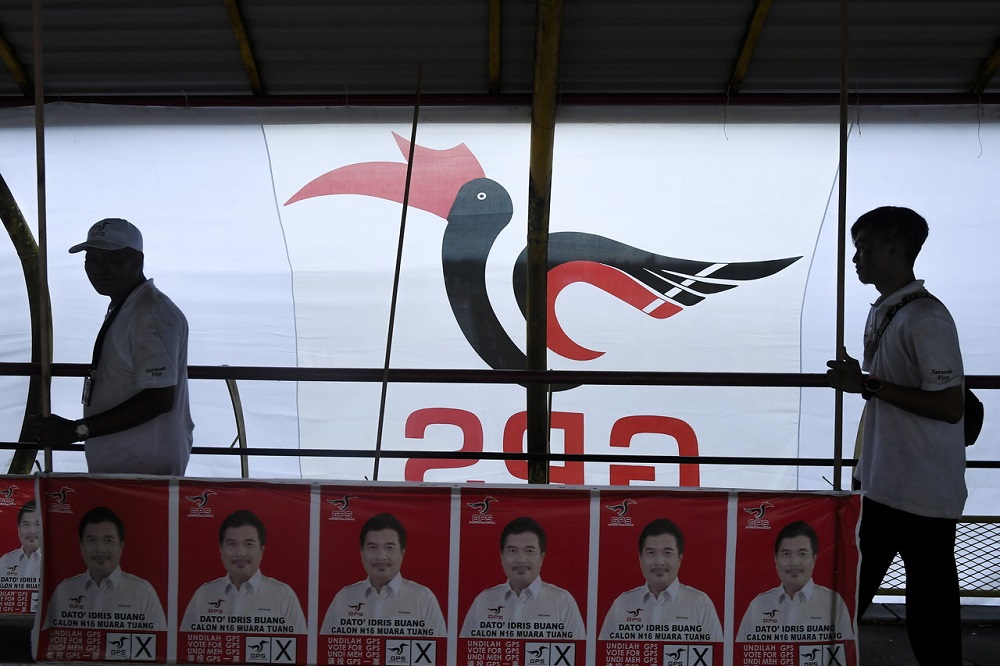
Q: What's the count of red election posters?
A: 7